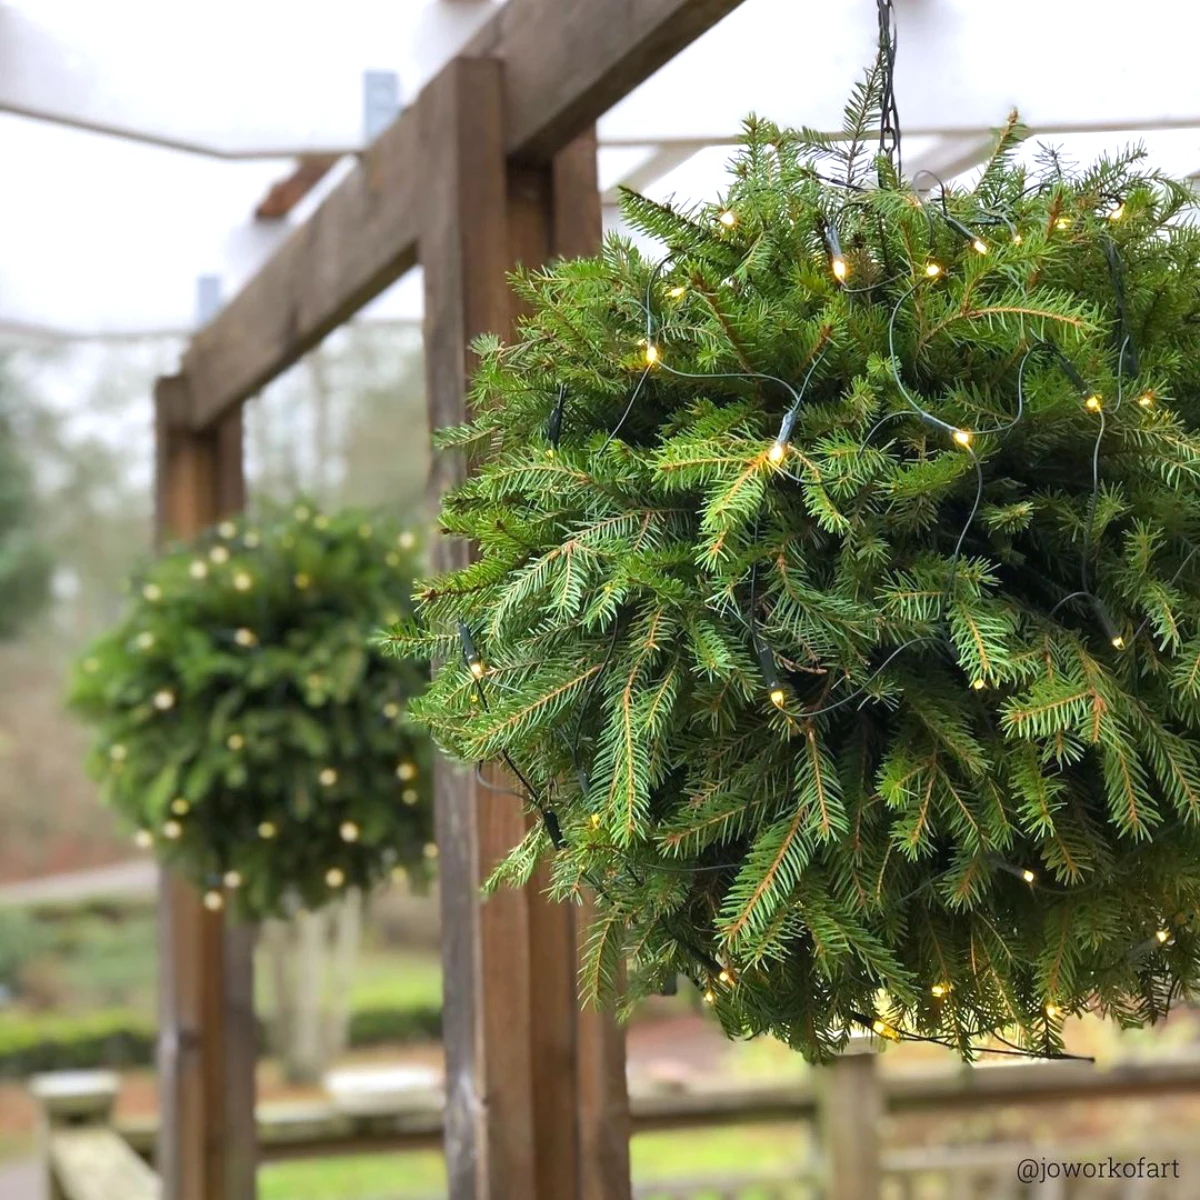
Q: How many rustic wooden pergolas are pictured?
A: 1